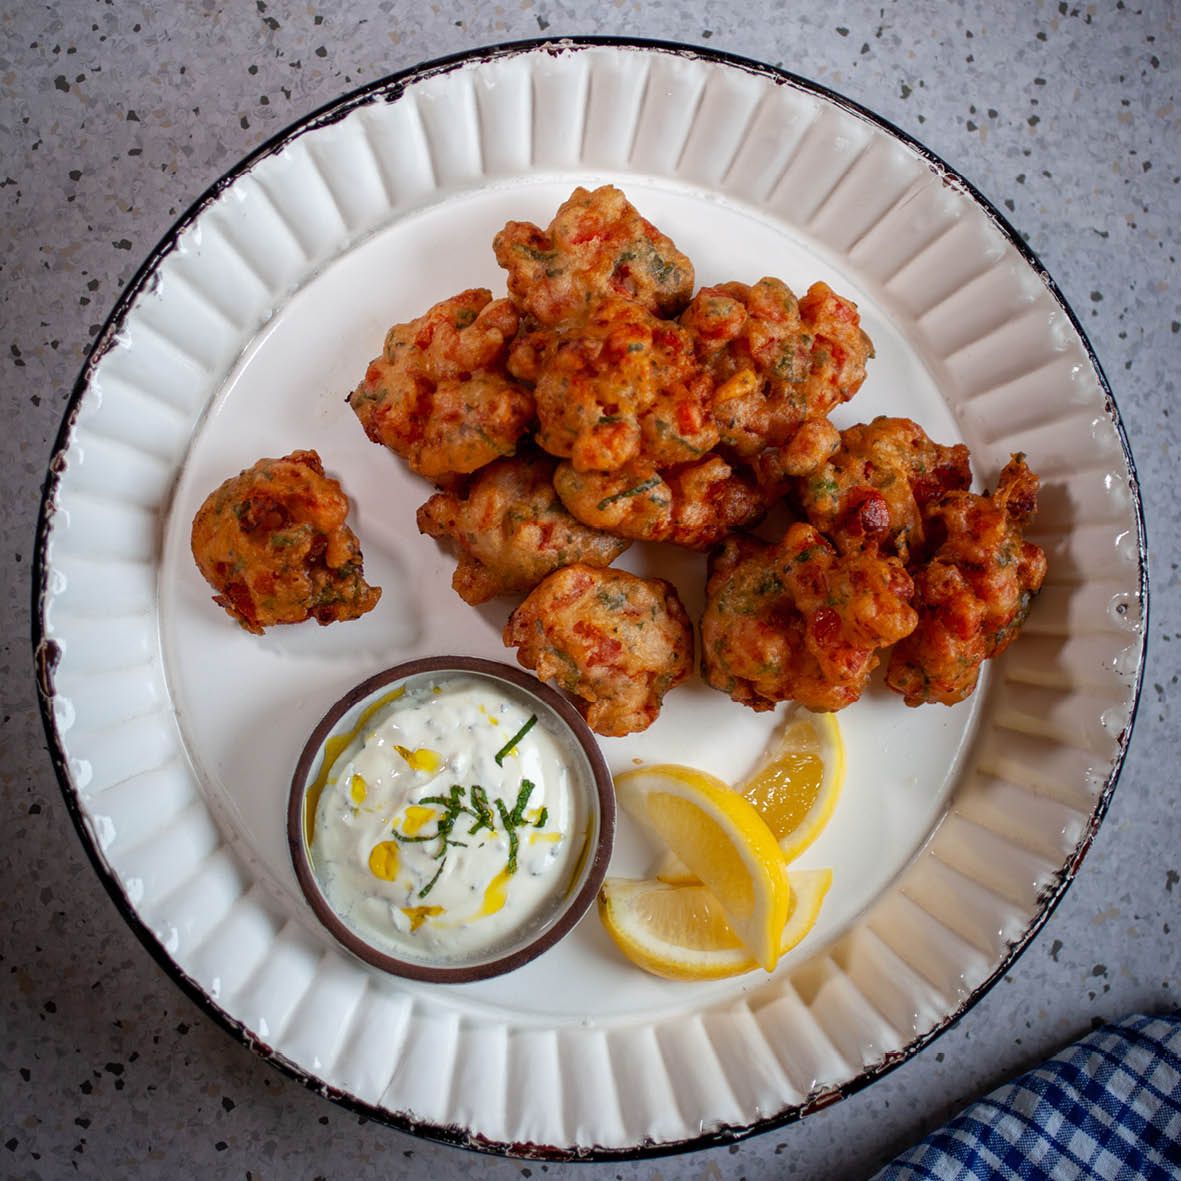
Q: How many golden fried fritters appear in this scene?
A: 11